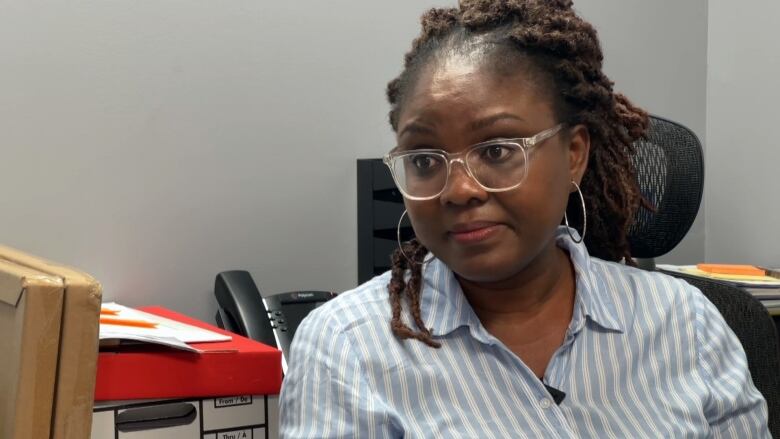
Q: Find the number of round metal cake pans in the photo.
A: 0